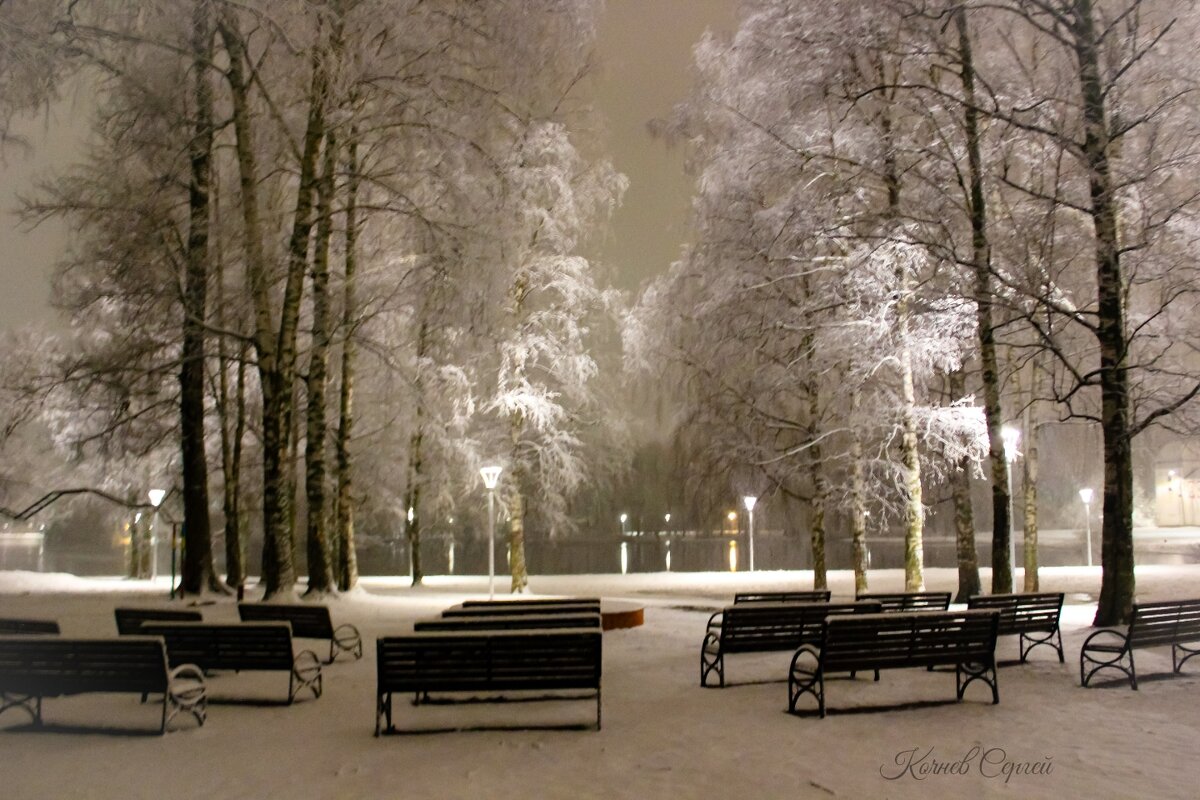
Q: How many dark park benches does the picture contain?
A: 15